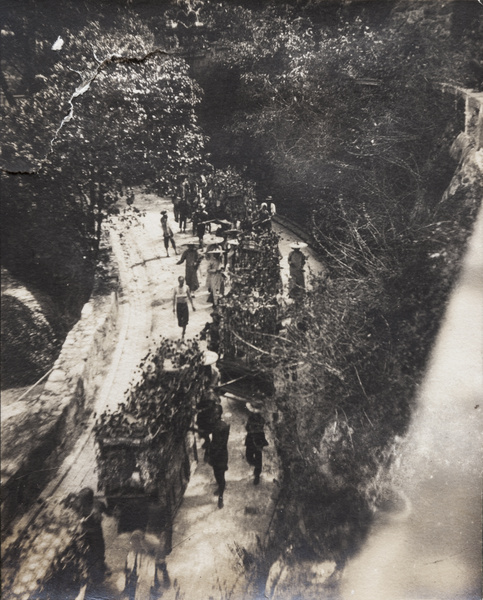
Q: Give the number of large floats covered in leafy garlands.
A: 3